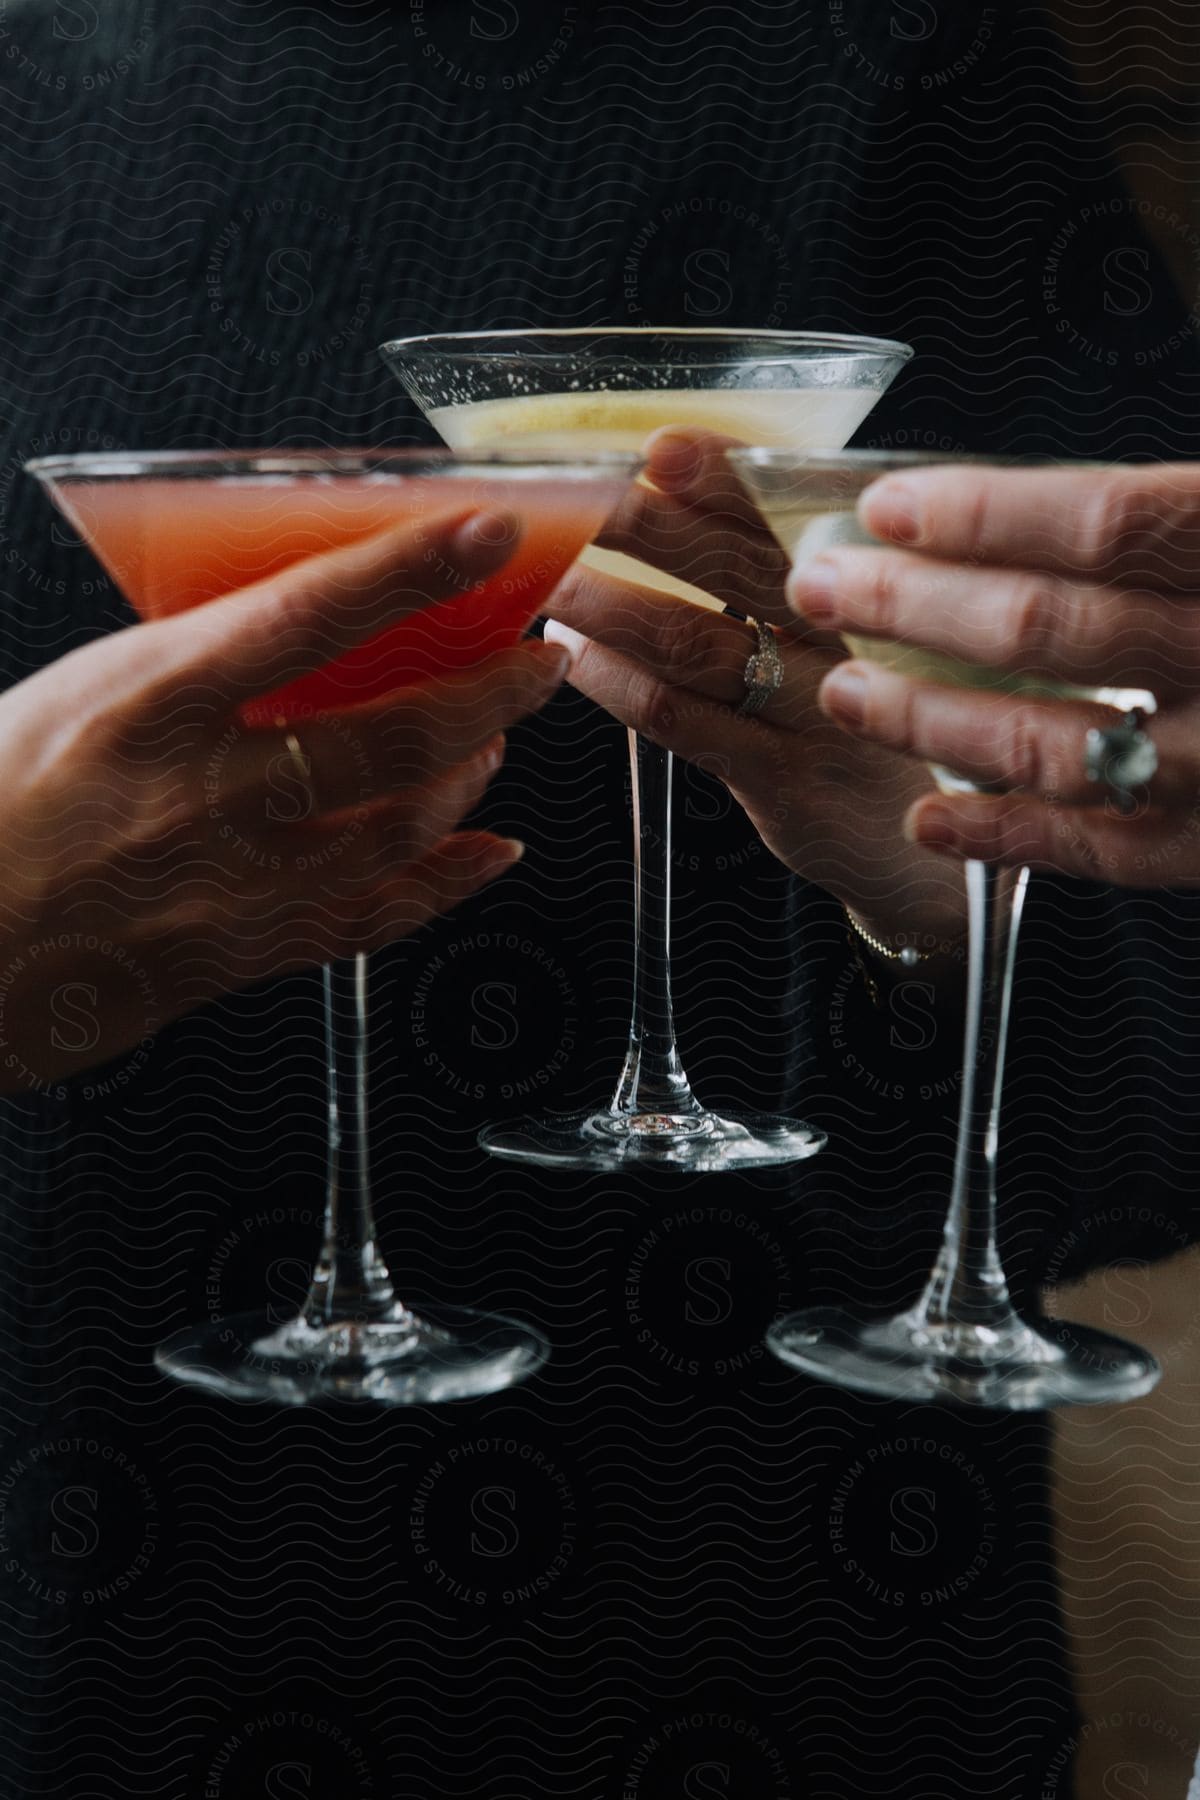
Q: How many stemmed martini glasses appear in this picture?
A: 3